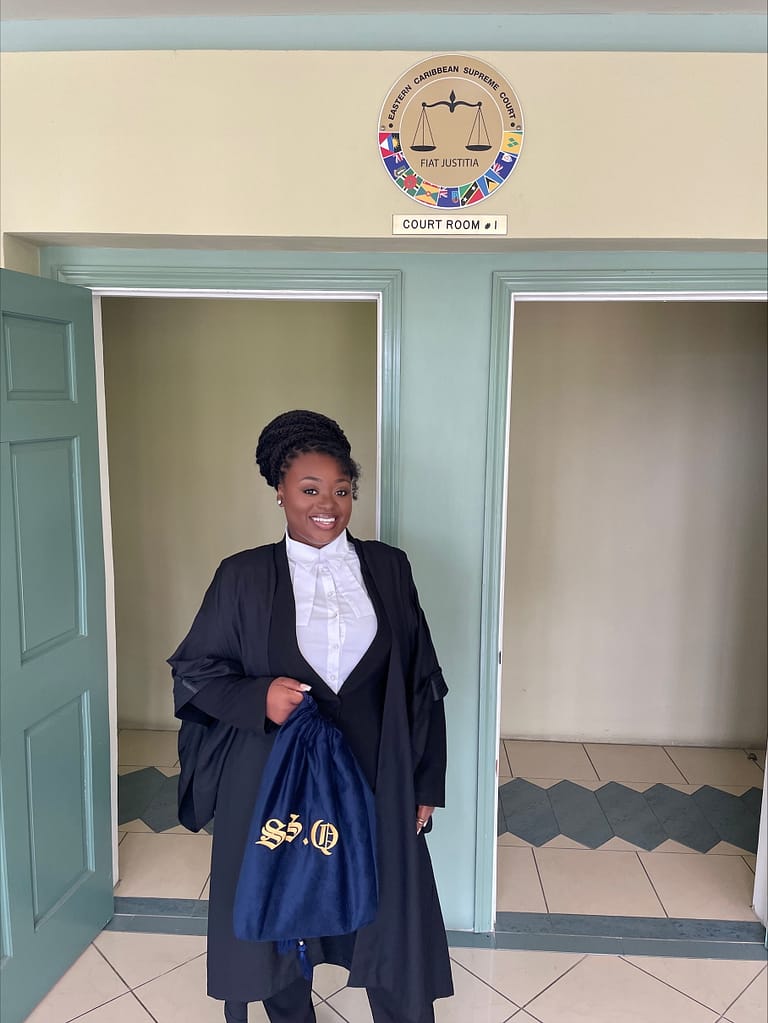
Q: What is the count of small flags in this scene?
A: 9